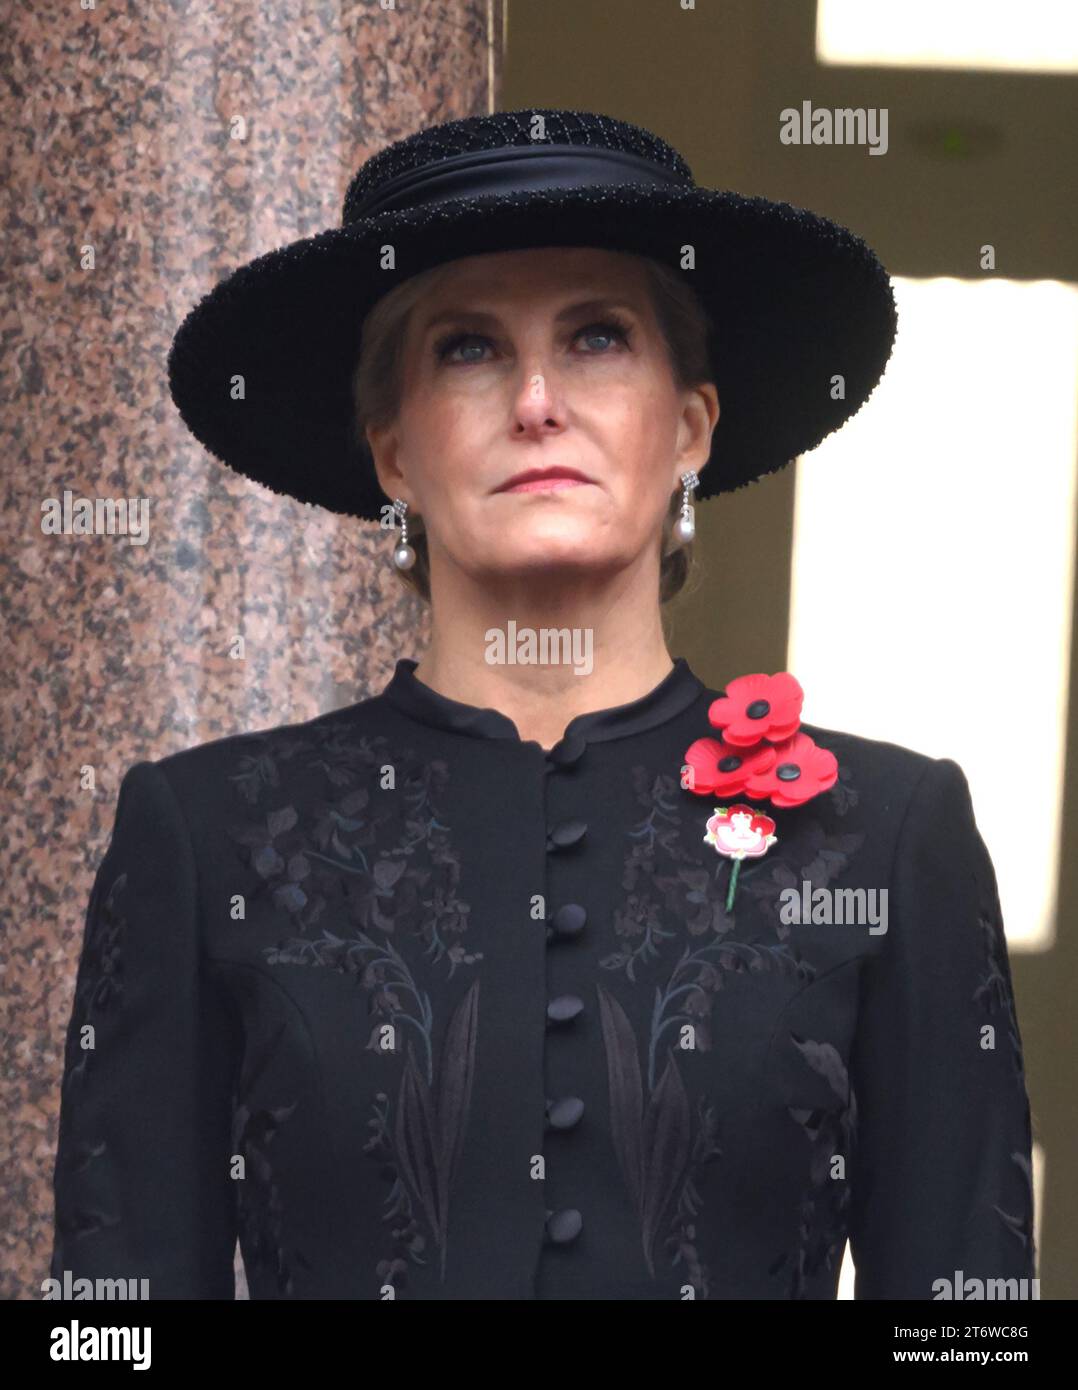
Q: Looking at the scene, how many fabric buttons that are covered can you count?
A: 6